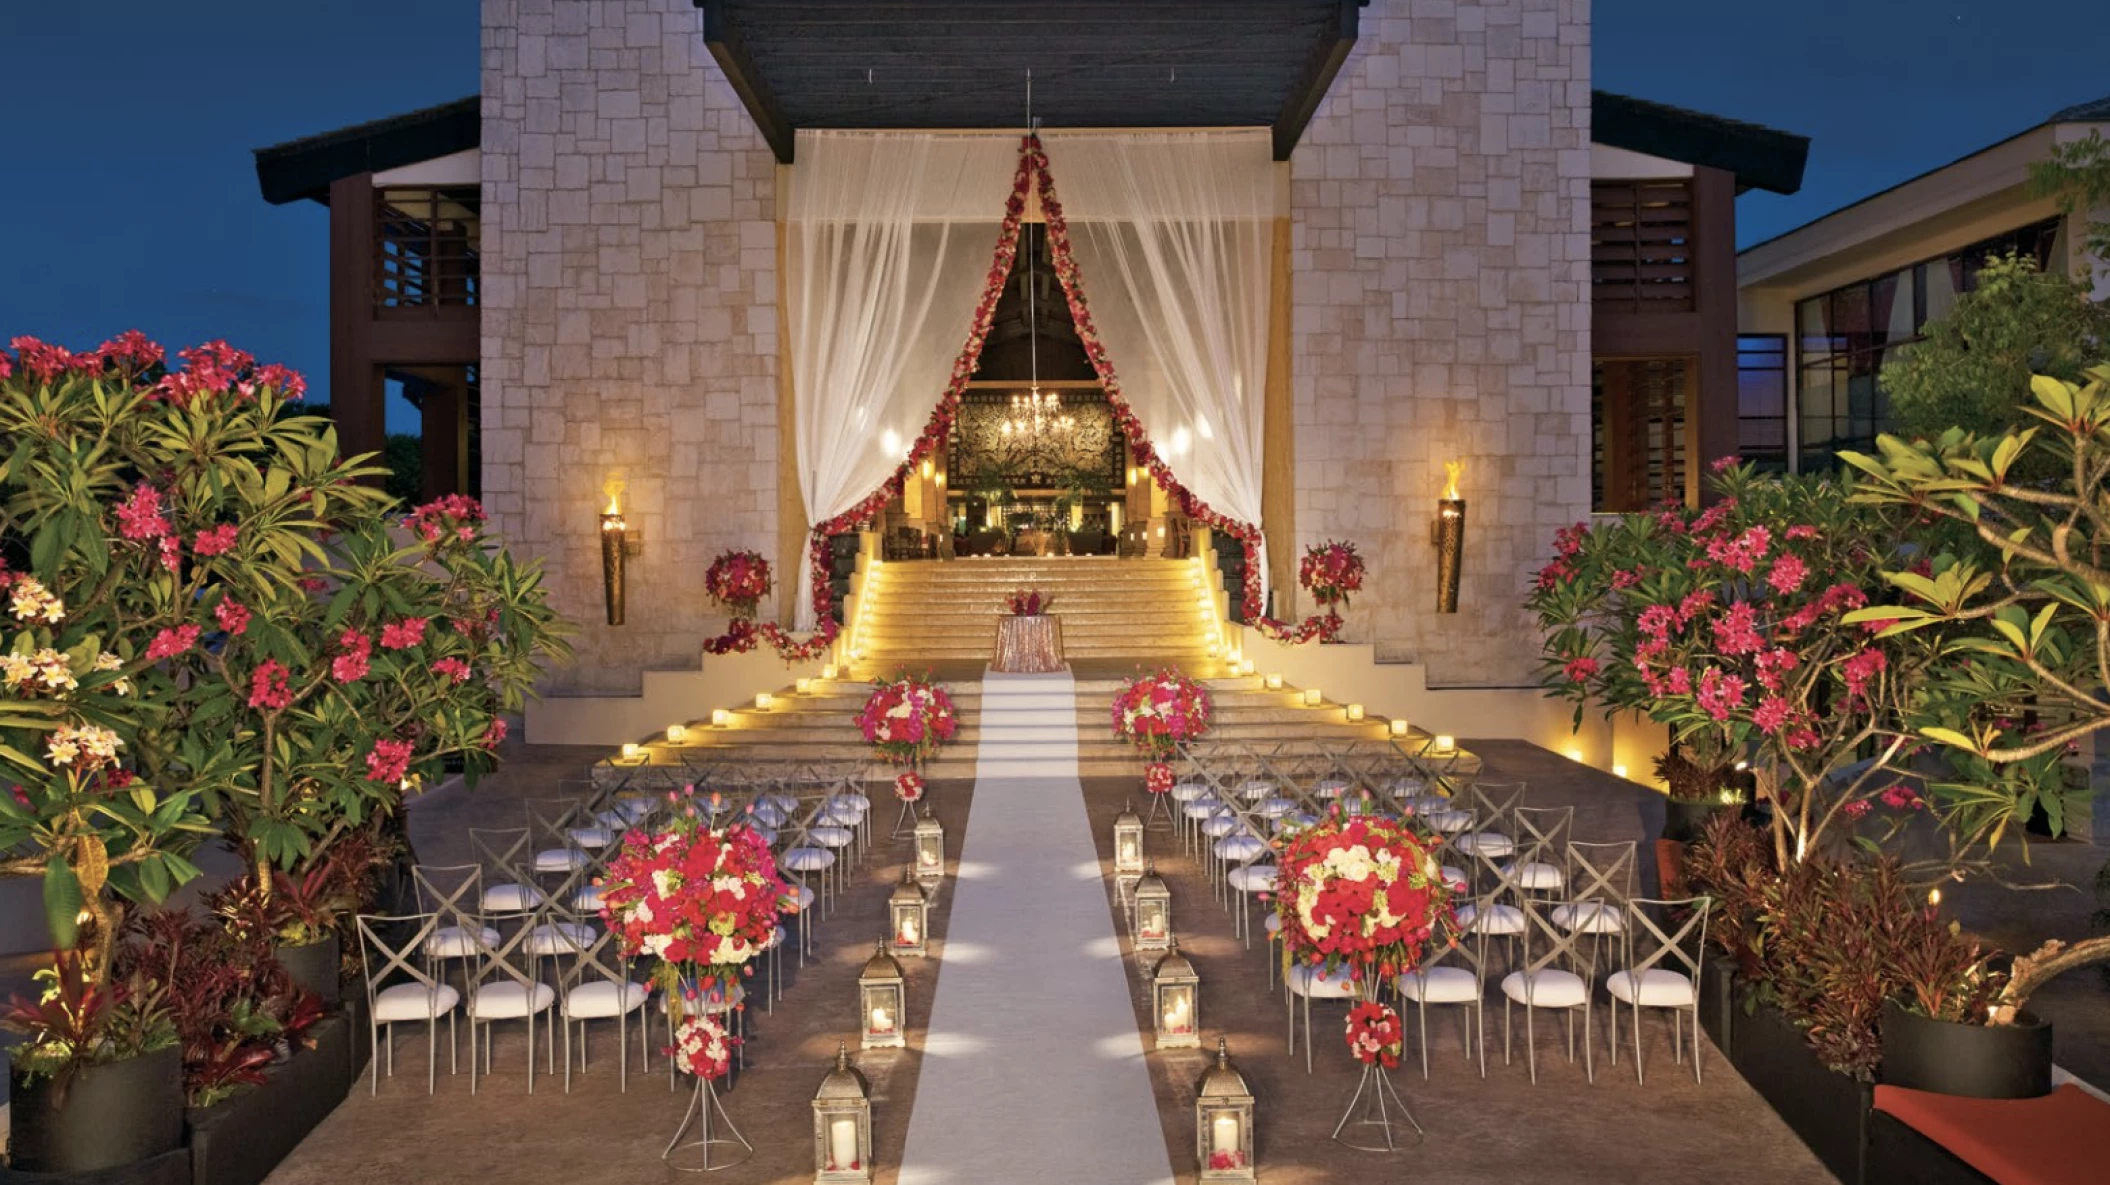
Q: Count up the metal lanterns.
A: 8